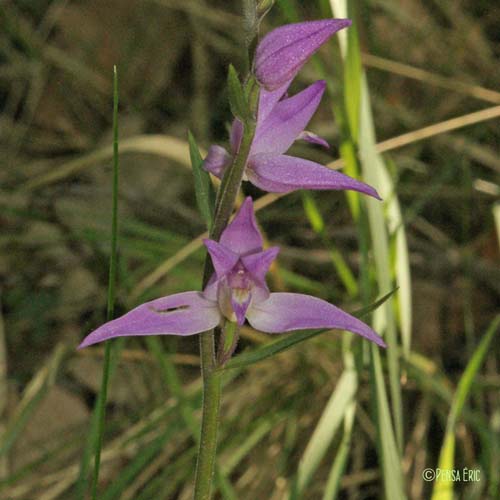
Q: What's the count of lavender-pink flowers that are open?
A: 2